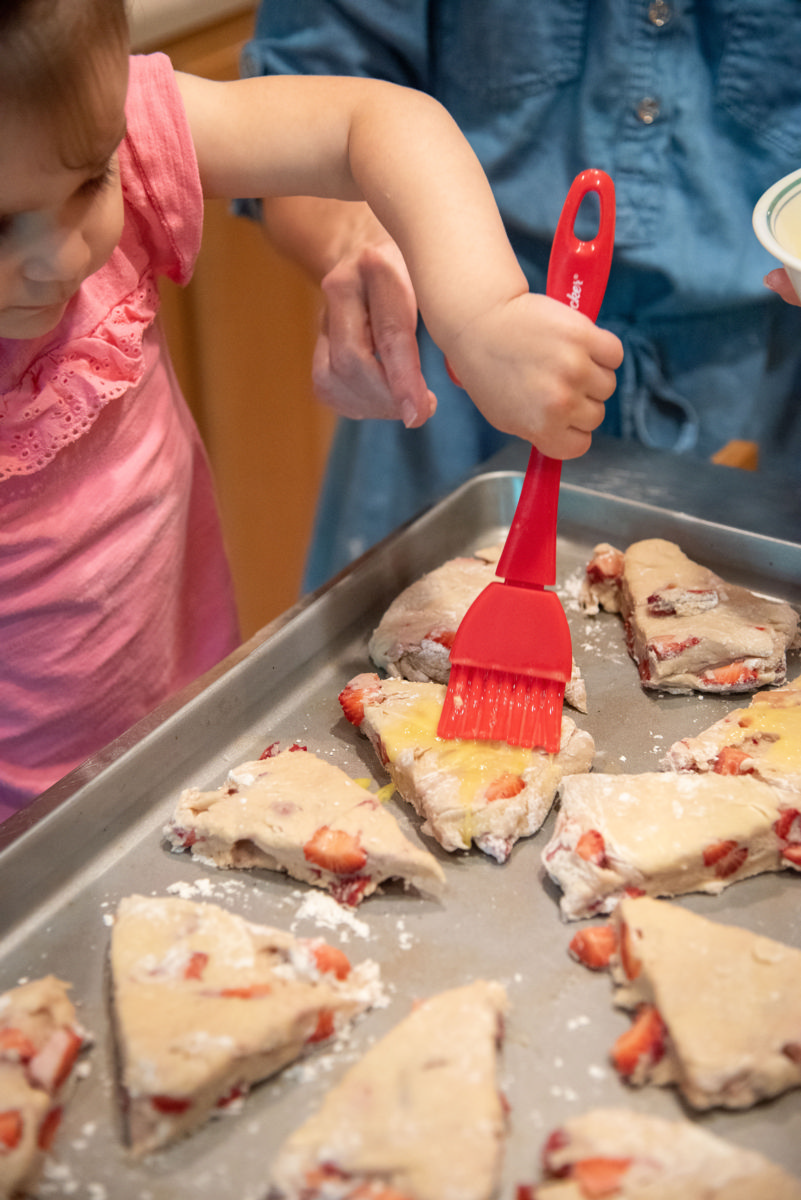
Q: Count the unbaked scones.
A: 11